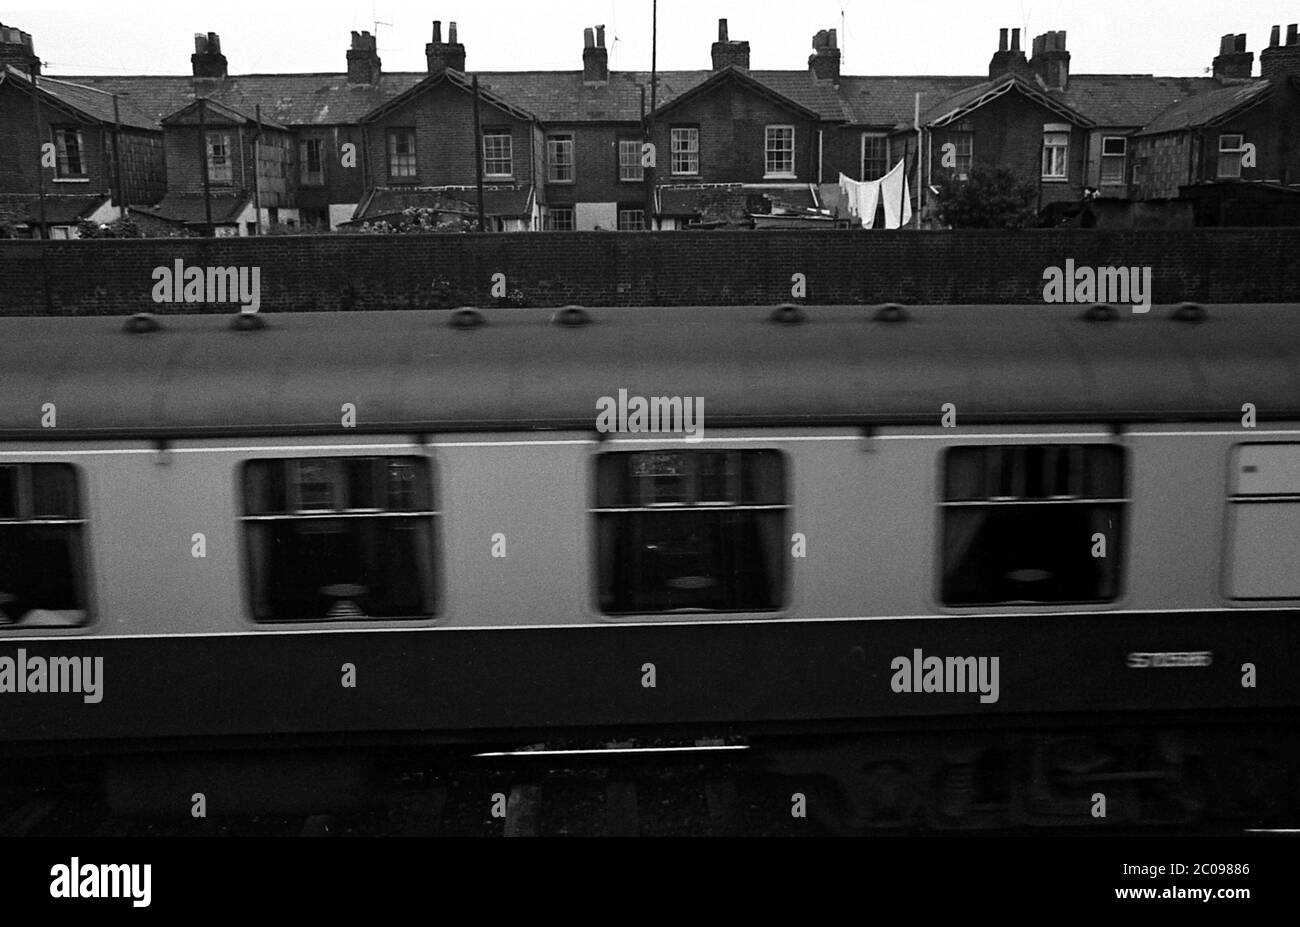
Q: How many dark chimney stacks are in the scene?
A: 11